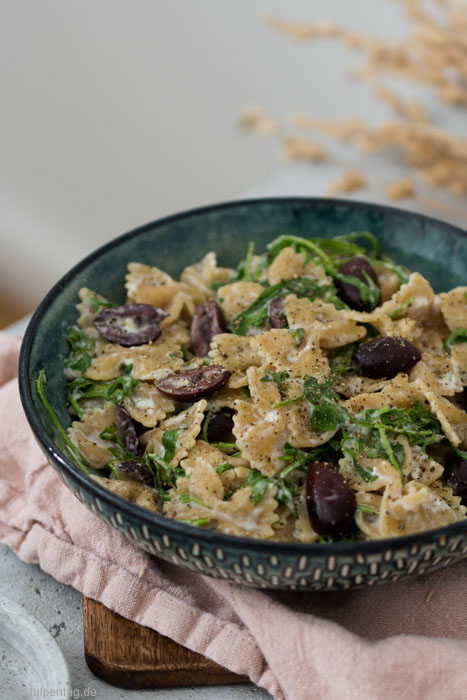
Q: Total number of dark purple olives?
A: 11